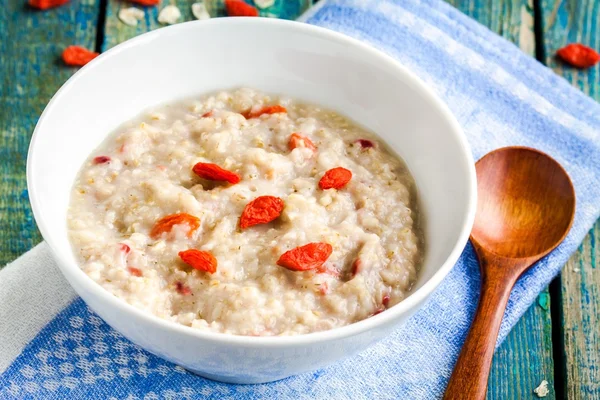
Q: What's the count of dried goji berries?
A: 13